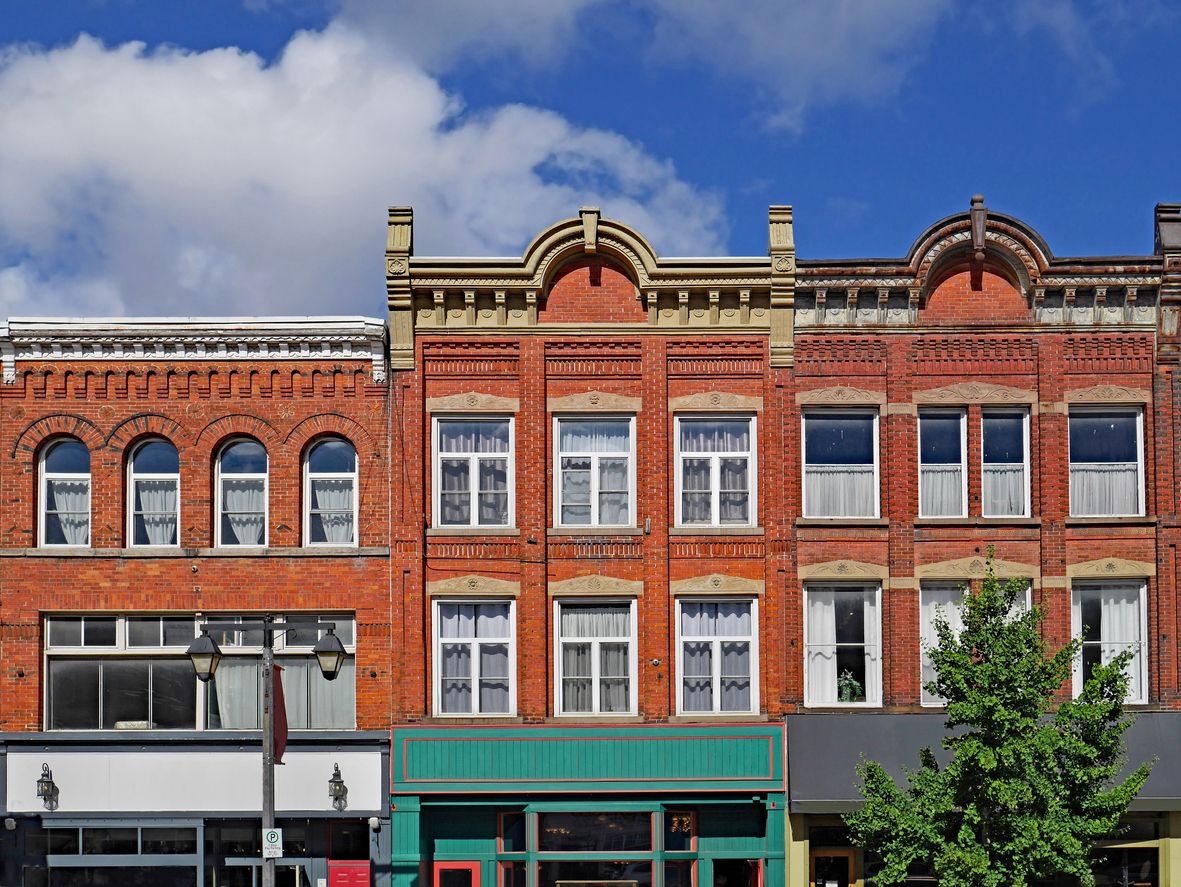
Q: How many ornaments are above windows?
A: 12